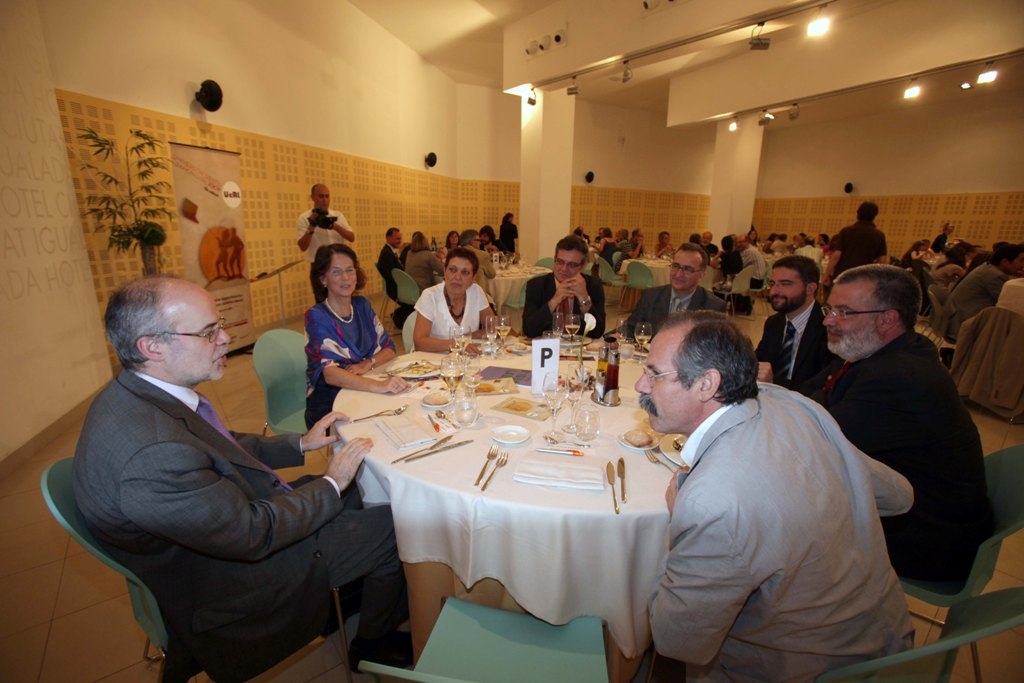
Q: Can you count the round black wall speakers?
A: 4